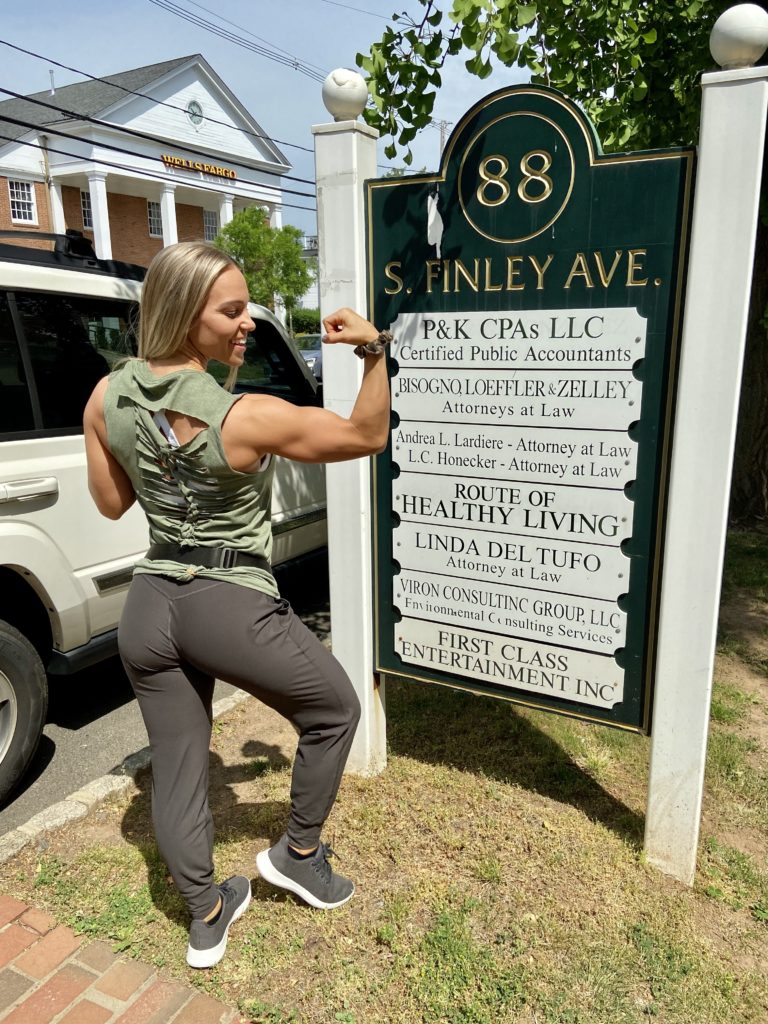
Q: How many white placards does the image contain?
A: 7